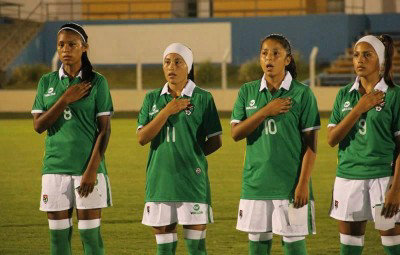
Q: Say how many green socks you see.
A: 8